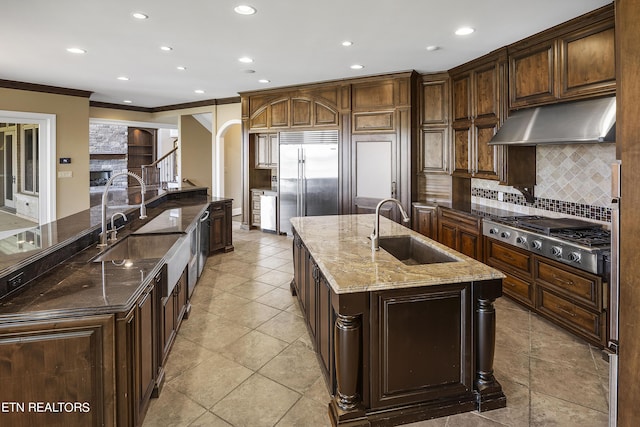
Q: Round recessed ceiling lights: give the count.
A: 13